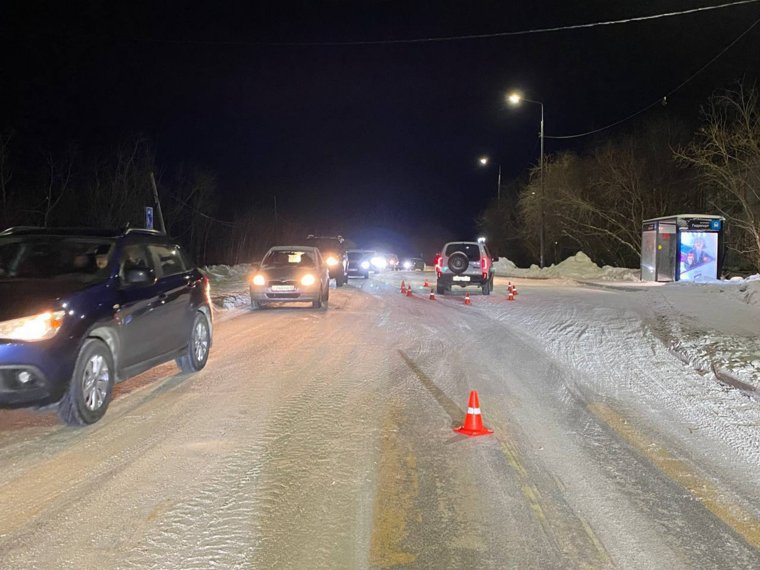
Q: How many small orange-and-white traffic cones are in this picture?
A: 9